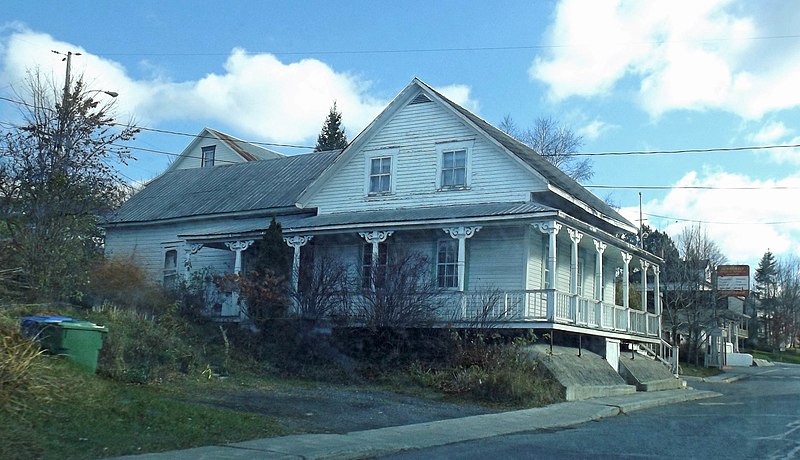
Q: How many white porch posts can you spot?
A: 11